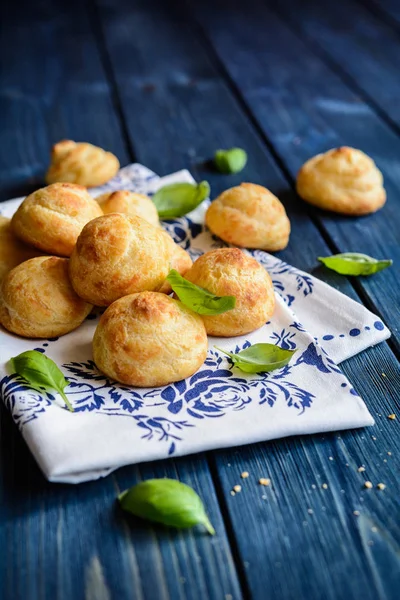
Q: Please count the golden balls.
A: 11